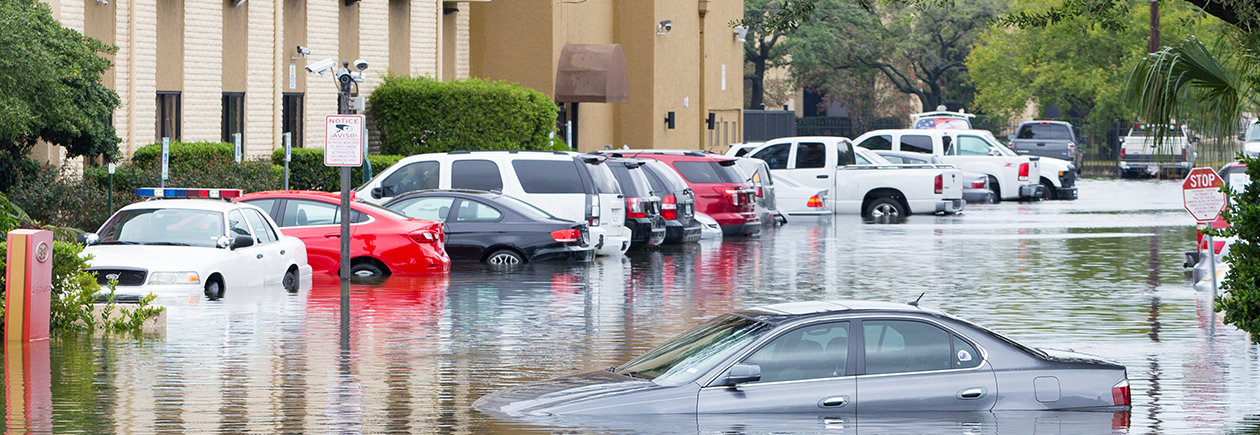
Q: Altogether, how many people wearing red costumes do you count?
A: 0